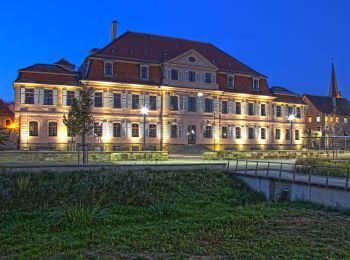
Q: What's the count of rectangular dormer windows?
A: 4